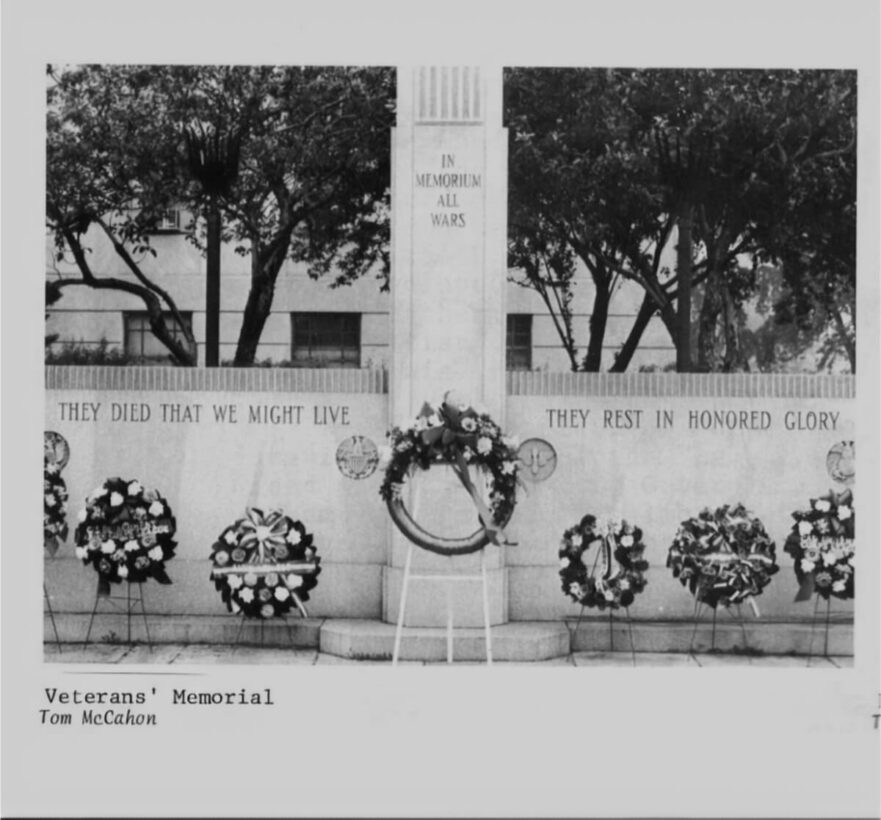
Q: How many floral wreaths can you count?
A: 7